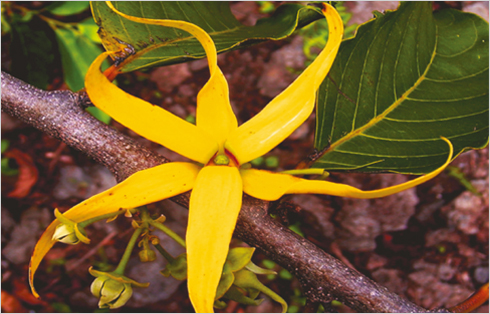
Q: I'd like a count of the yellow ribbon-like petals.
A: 6